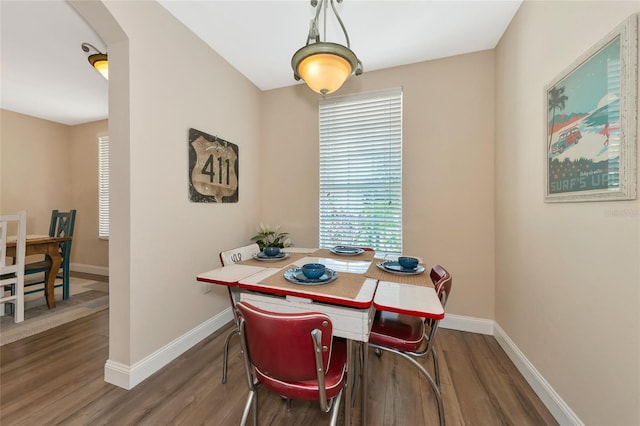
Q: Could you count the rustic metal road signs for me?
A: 1